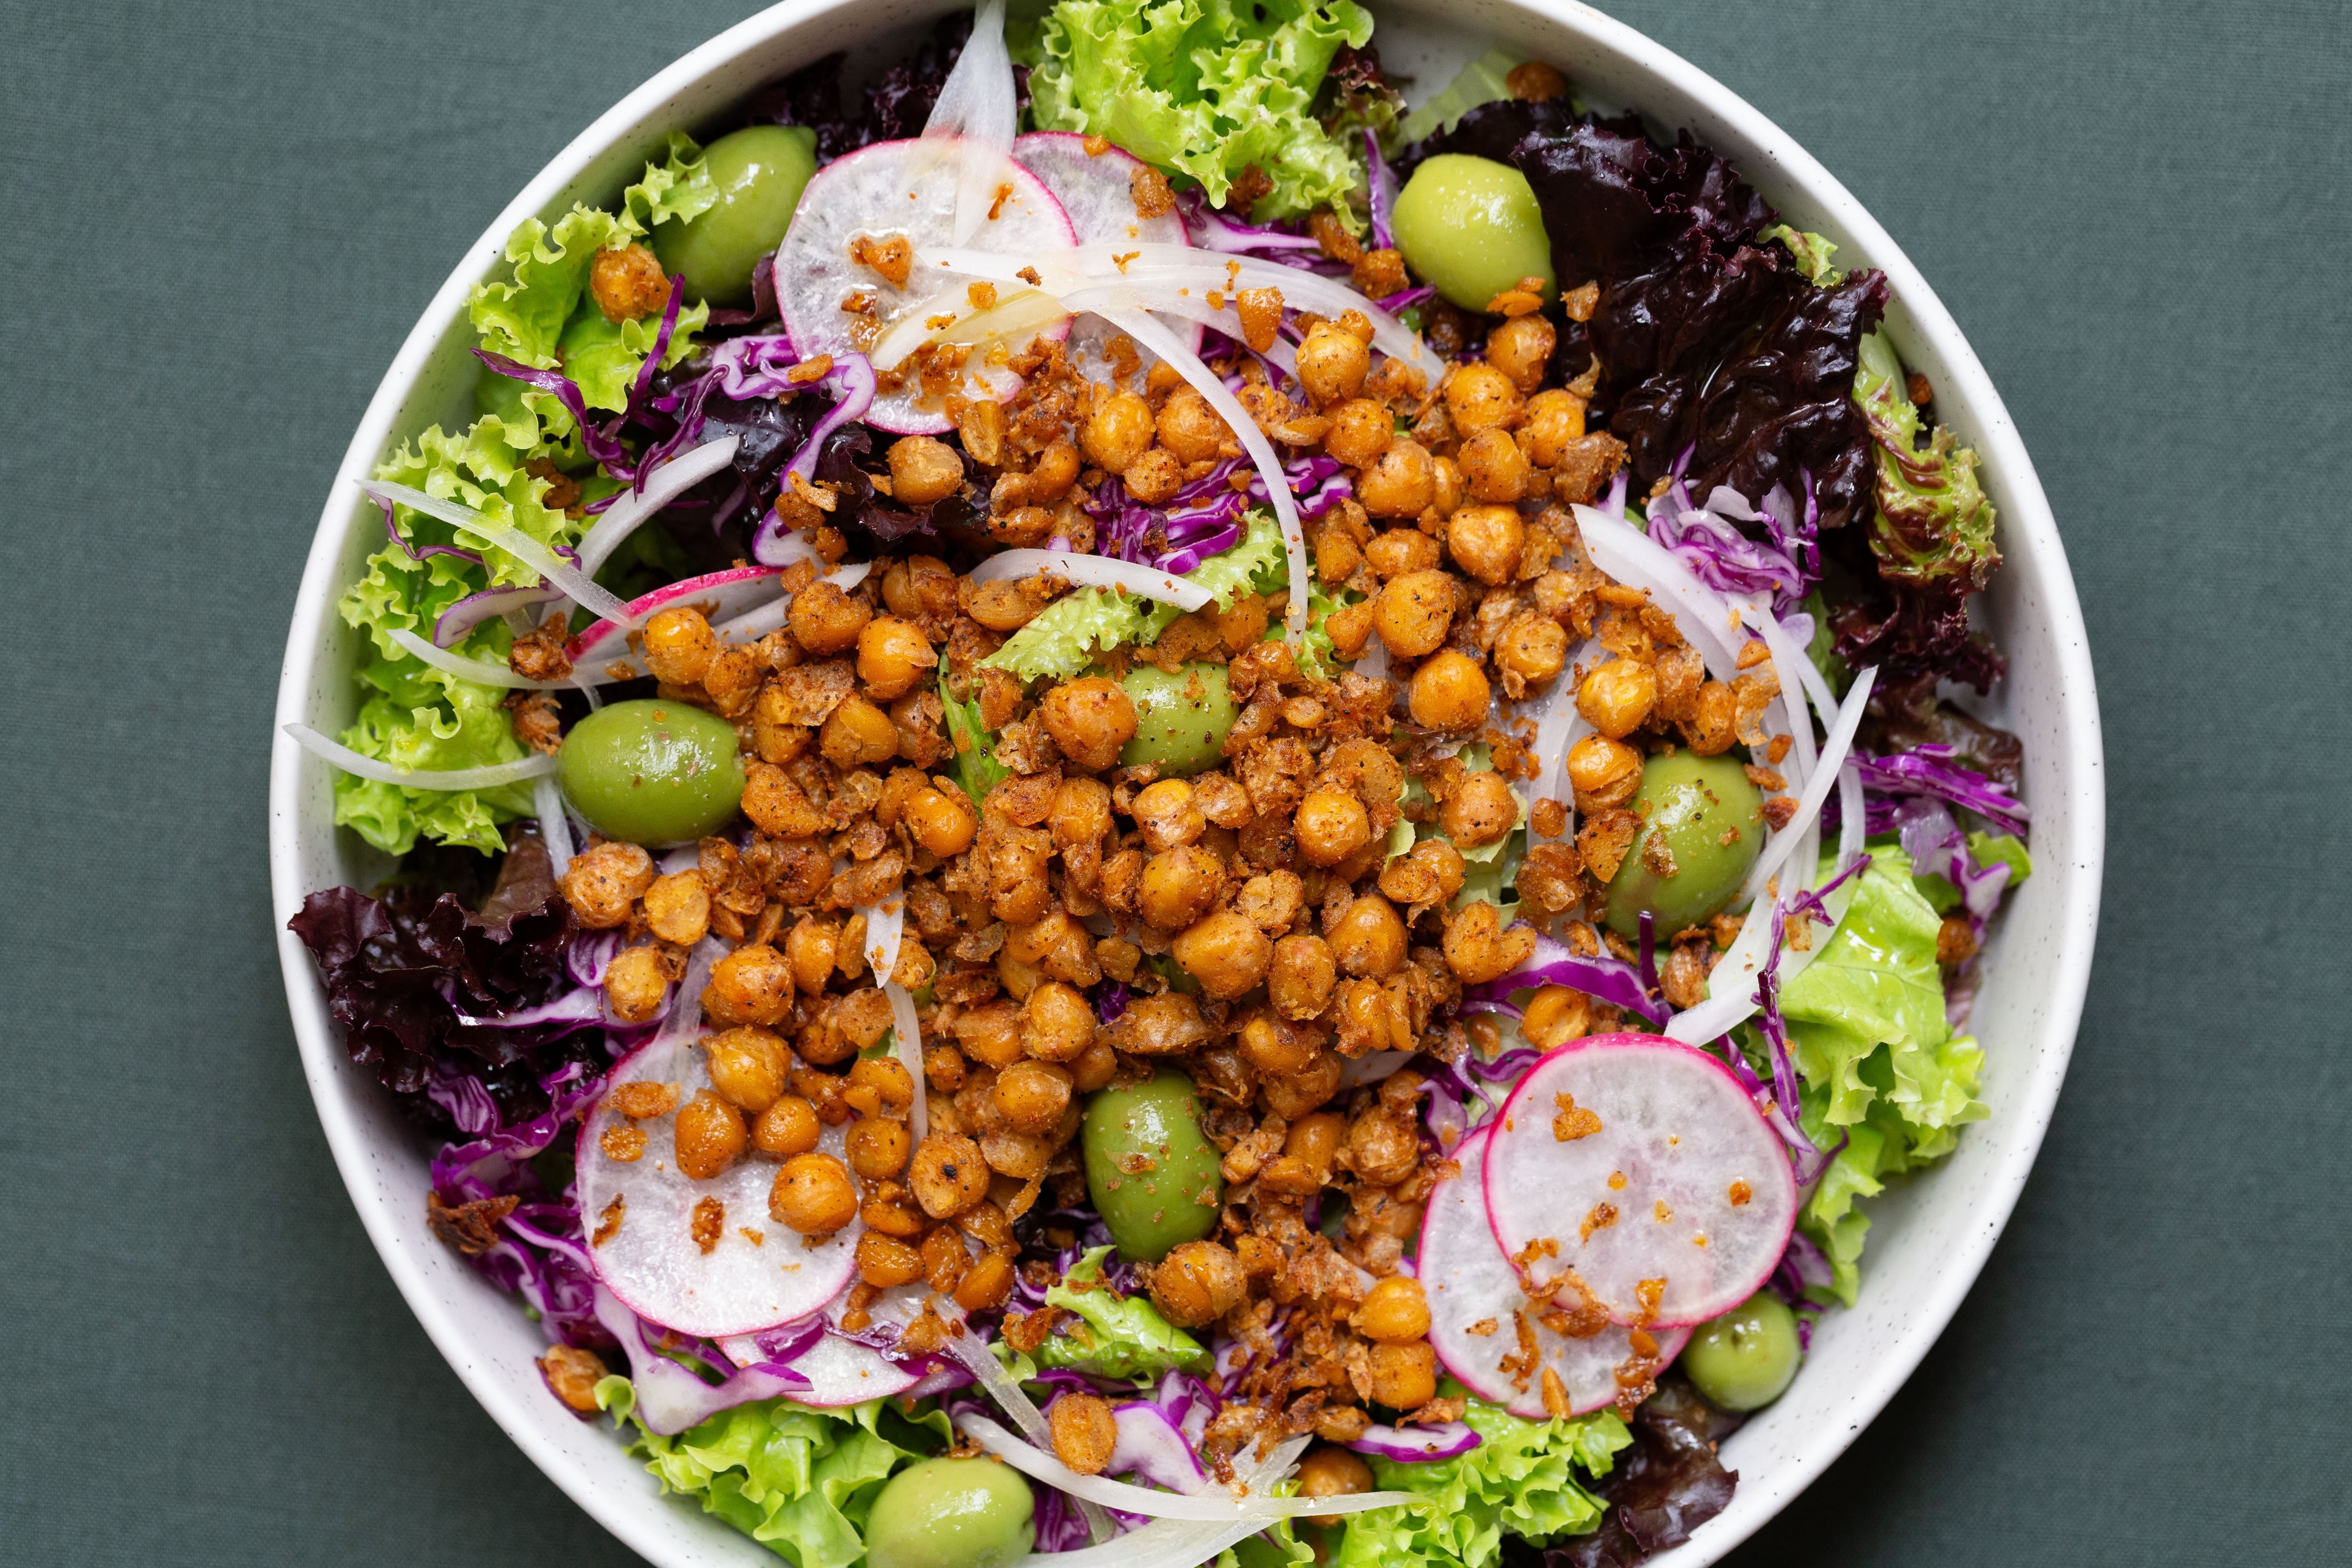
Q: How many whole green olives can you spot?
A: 8